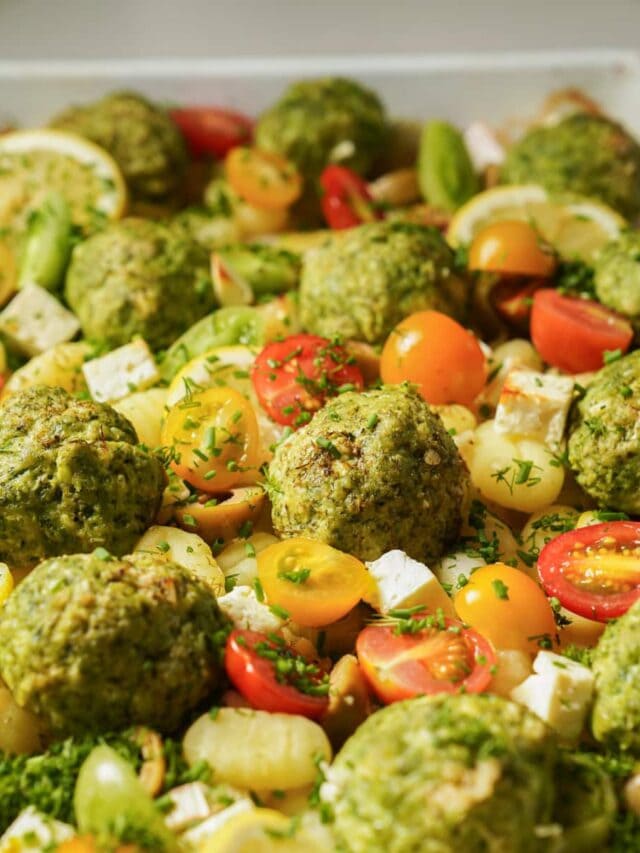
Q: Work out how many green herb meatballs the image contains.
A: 12